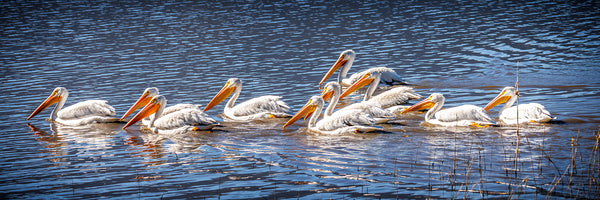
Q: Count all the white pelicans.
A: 10